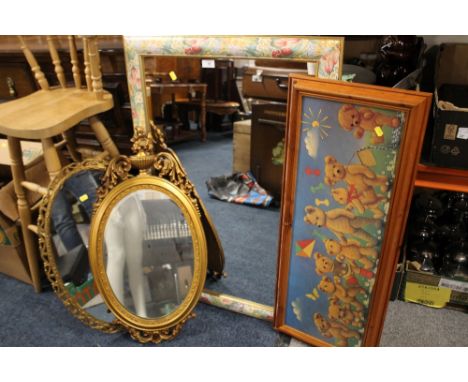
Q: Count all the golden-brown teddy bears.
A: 9